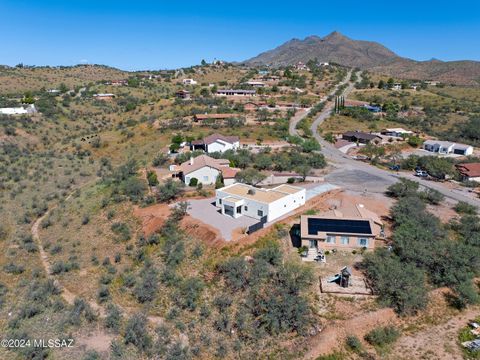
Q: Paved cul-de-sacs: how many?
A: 1